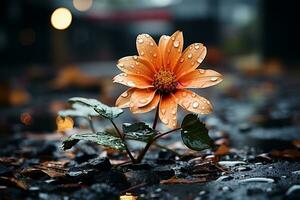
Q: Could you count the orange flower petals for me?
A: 12